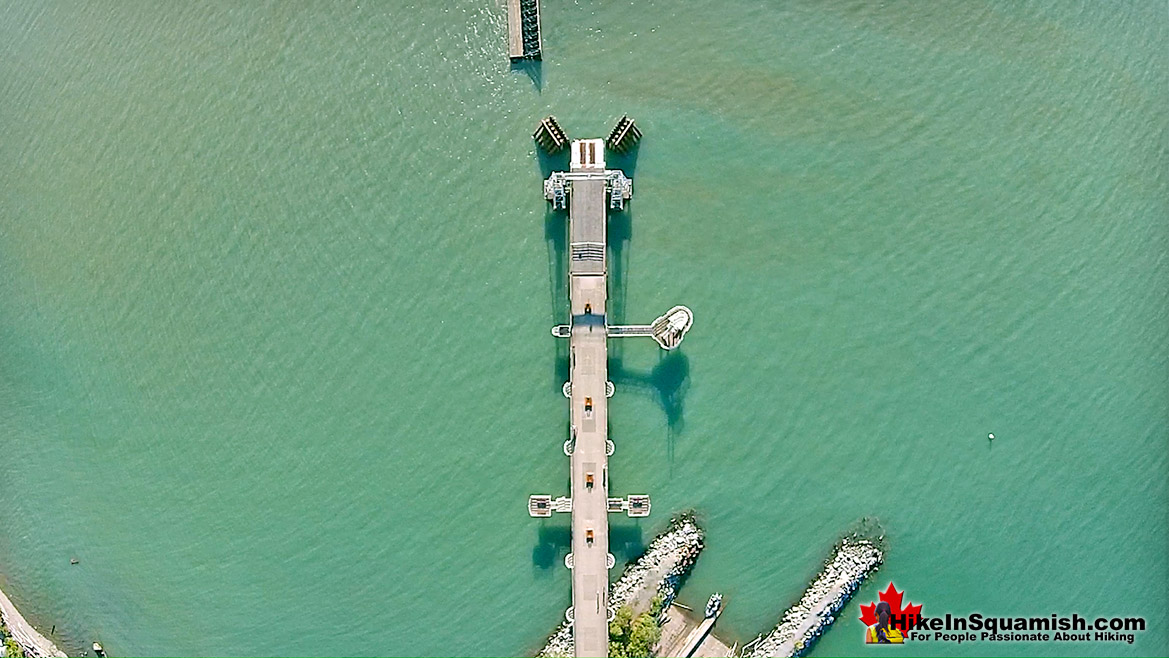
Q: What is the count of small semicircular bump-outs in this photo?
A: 8